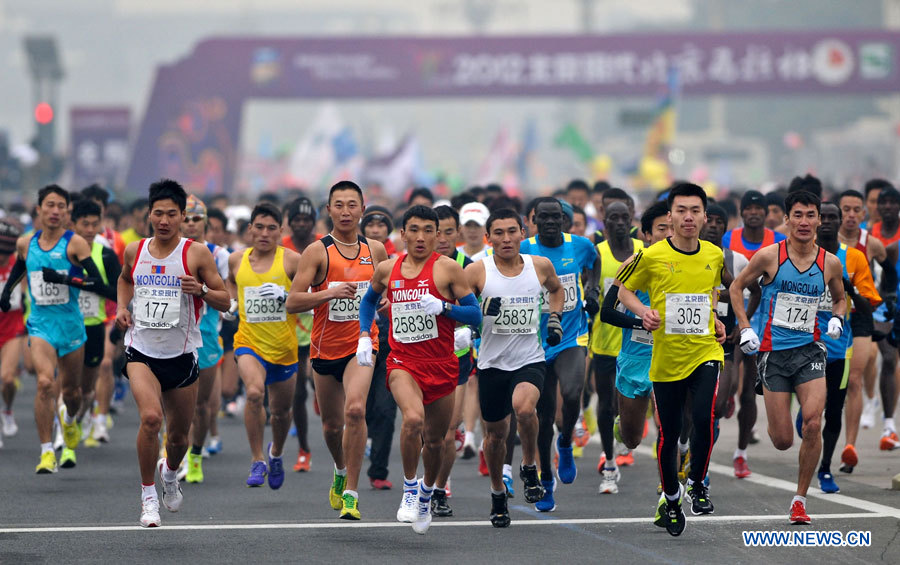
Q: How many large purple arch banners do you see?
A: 1